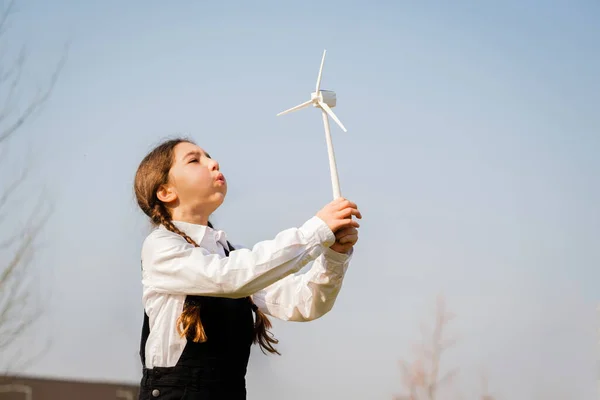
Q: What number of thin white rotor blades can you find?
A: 3